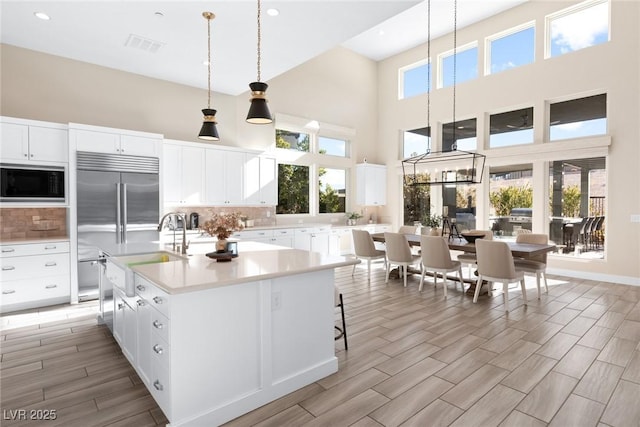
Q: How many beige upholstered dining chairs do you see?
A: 8